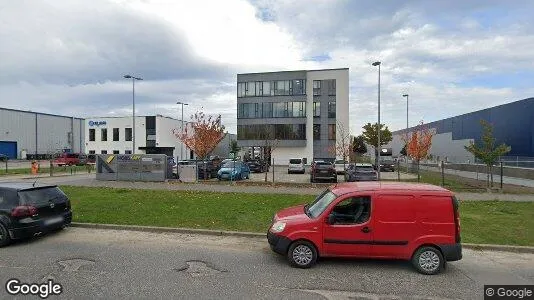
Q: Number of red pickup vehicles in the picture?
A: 1